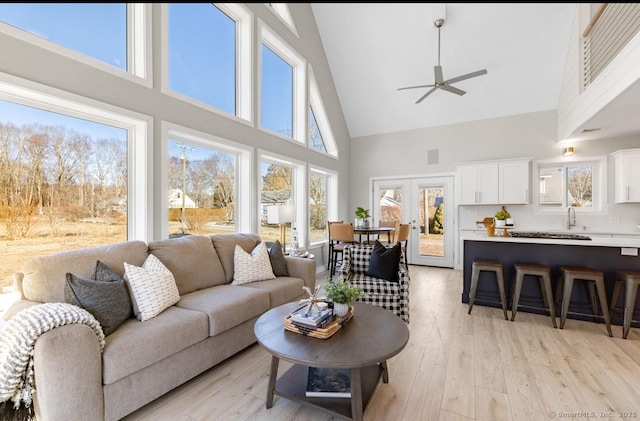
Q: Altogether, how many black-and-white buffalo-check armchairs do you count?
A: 1